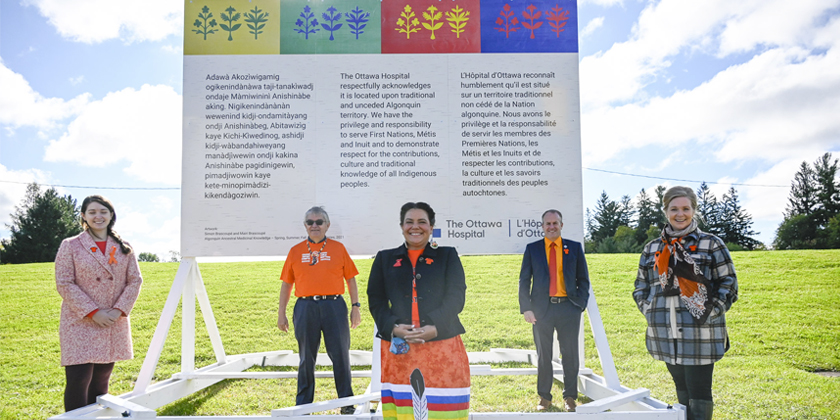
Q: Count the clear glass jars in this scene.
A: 0